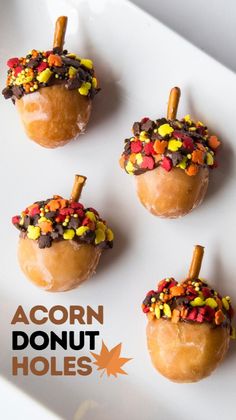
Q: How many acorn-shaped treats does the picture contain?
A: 4